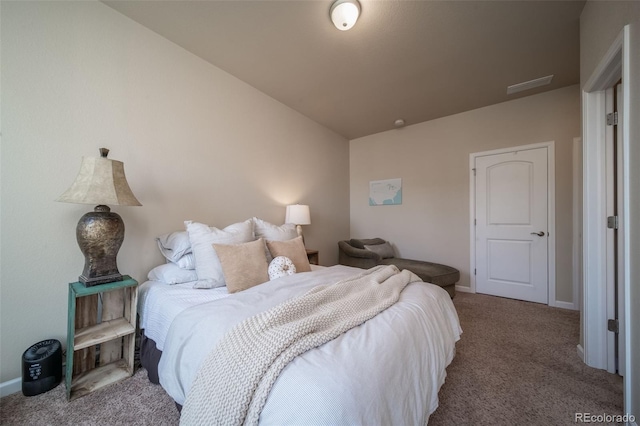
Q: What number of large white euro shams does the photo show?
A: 2